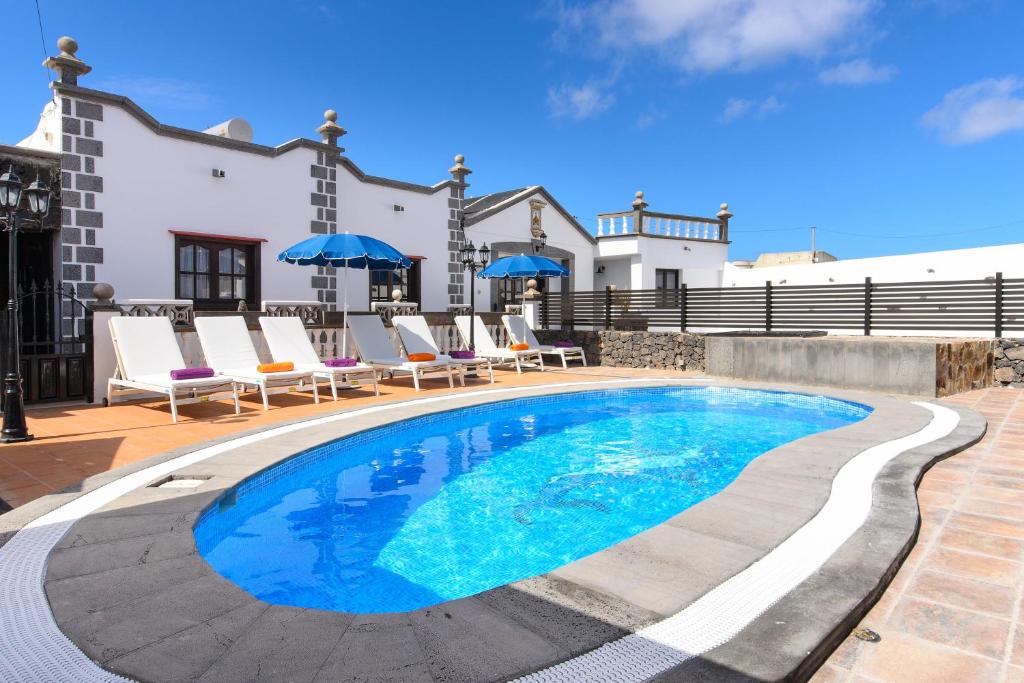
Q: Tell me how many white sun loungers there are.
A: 7